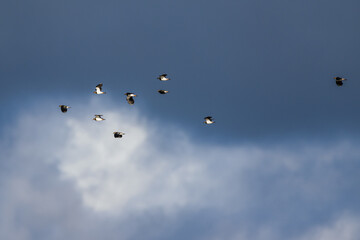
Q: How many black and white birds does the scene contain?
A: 9